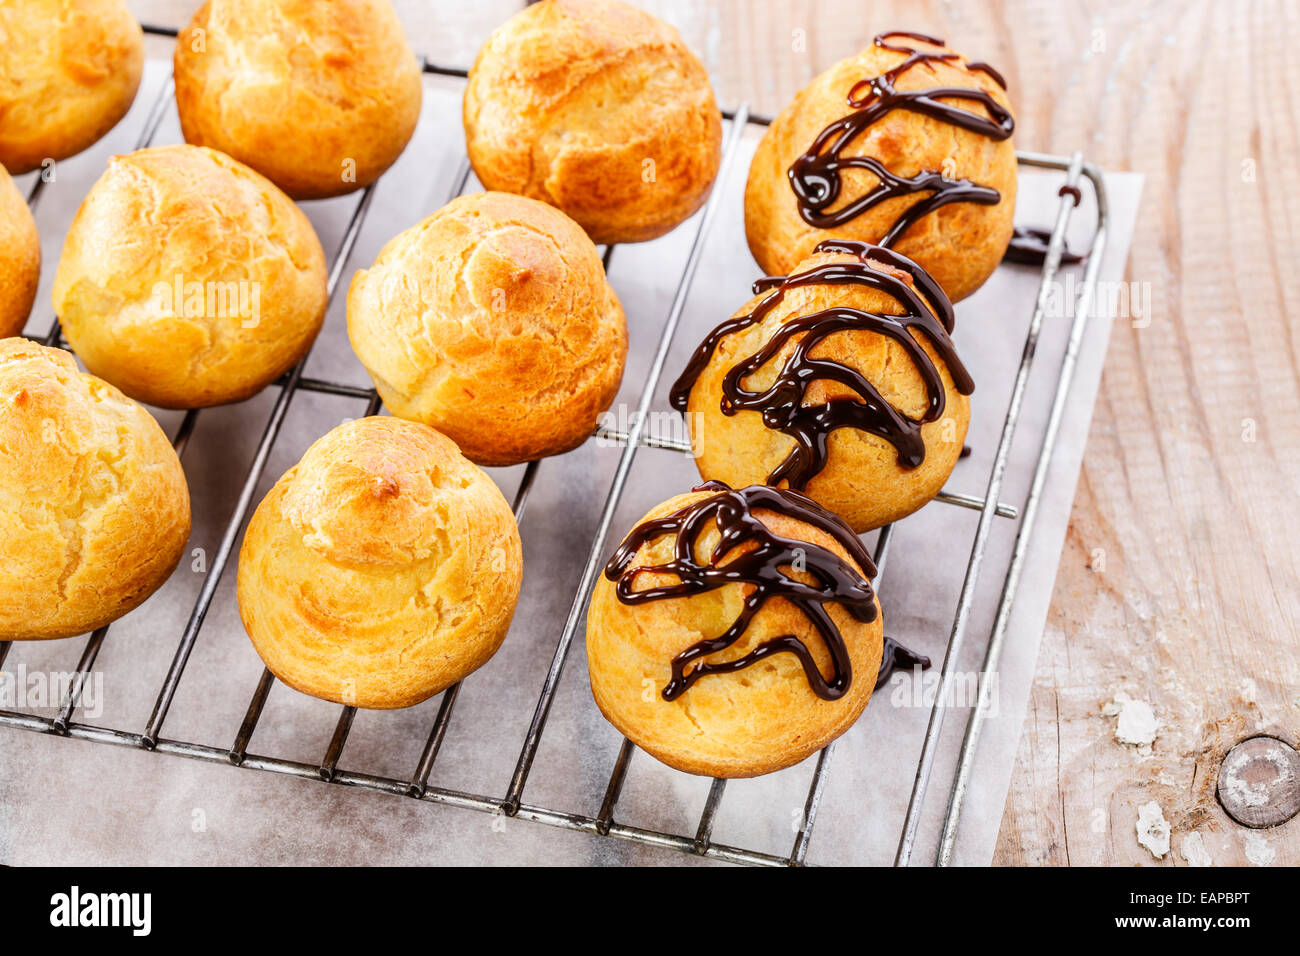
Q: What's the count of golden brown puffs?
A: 11